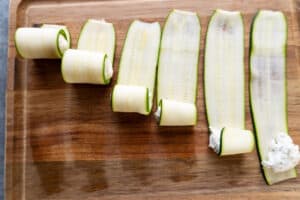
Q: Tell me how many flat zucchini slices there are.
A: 1